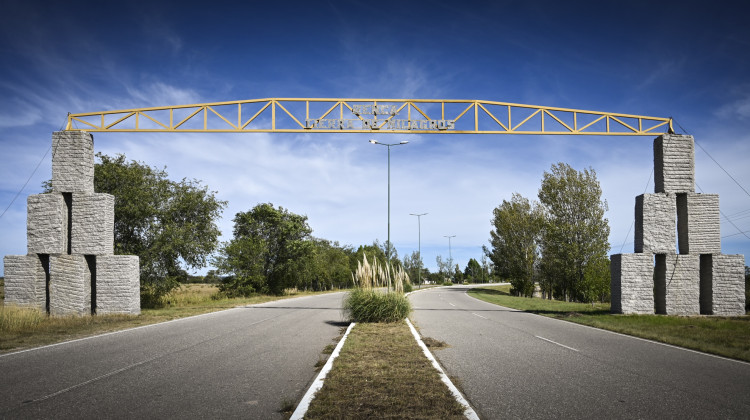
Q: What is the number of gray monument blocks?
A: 12